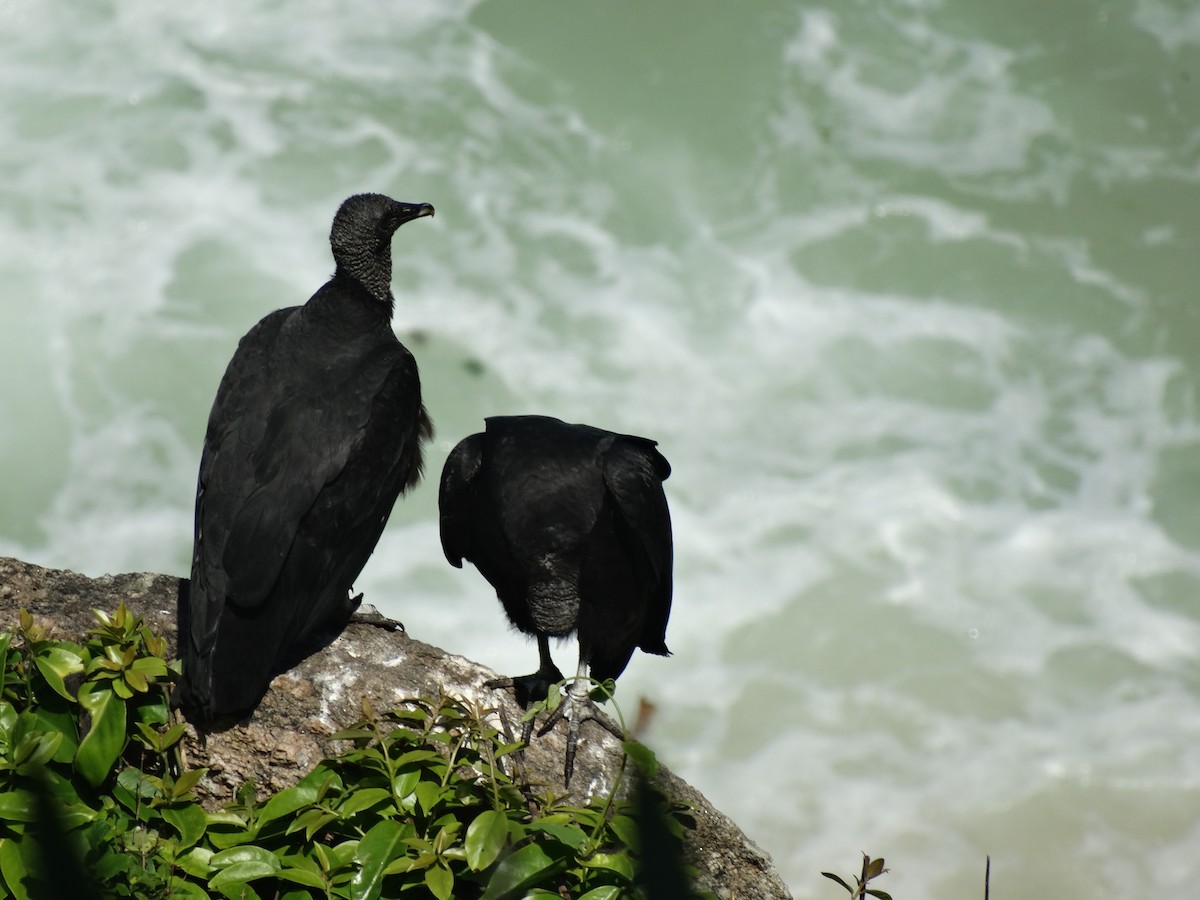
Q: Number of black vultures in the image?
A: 2